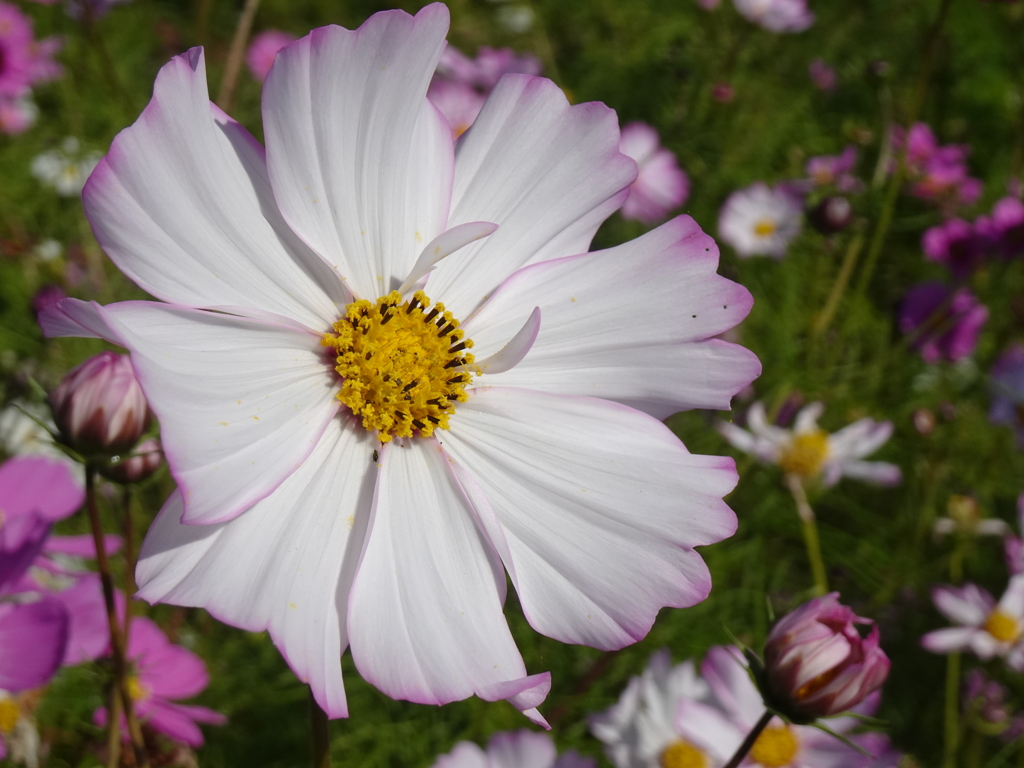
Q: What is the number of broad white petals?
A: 8